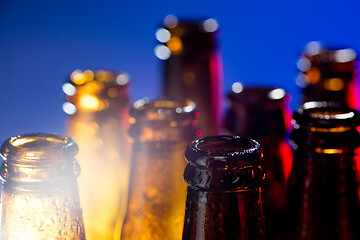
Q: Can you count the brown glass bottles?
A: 8